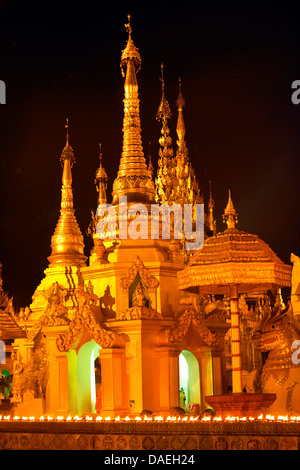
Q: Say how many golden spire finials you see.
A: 8